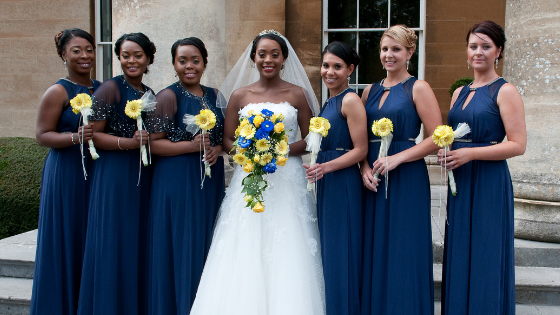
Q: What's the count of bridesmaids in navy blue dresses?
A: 6